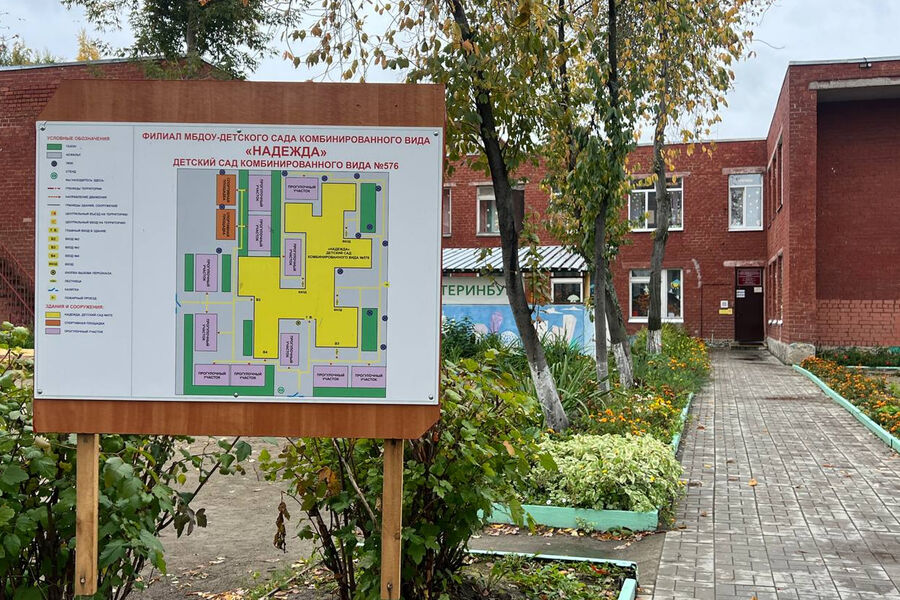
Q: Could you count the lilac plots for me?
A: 11